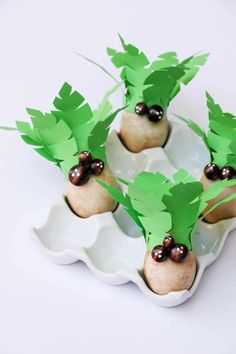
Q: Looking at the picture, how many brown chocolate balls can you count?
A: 10